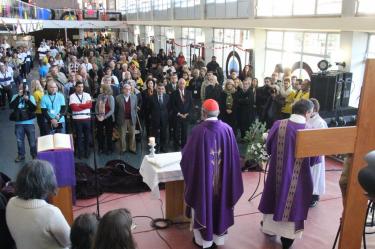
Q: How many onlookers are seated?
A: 0